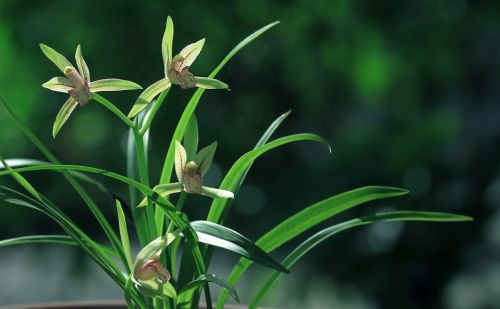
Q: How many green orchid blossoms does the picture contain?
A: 4